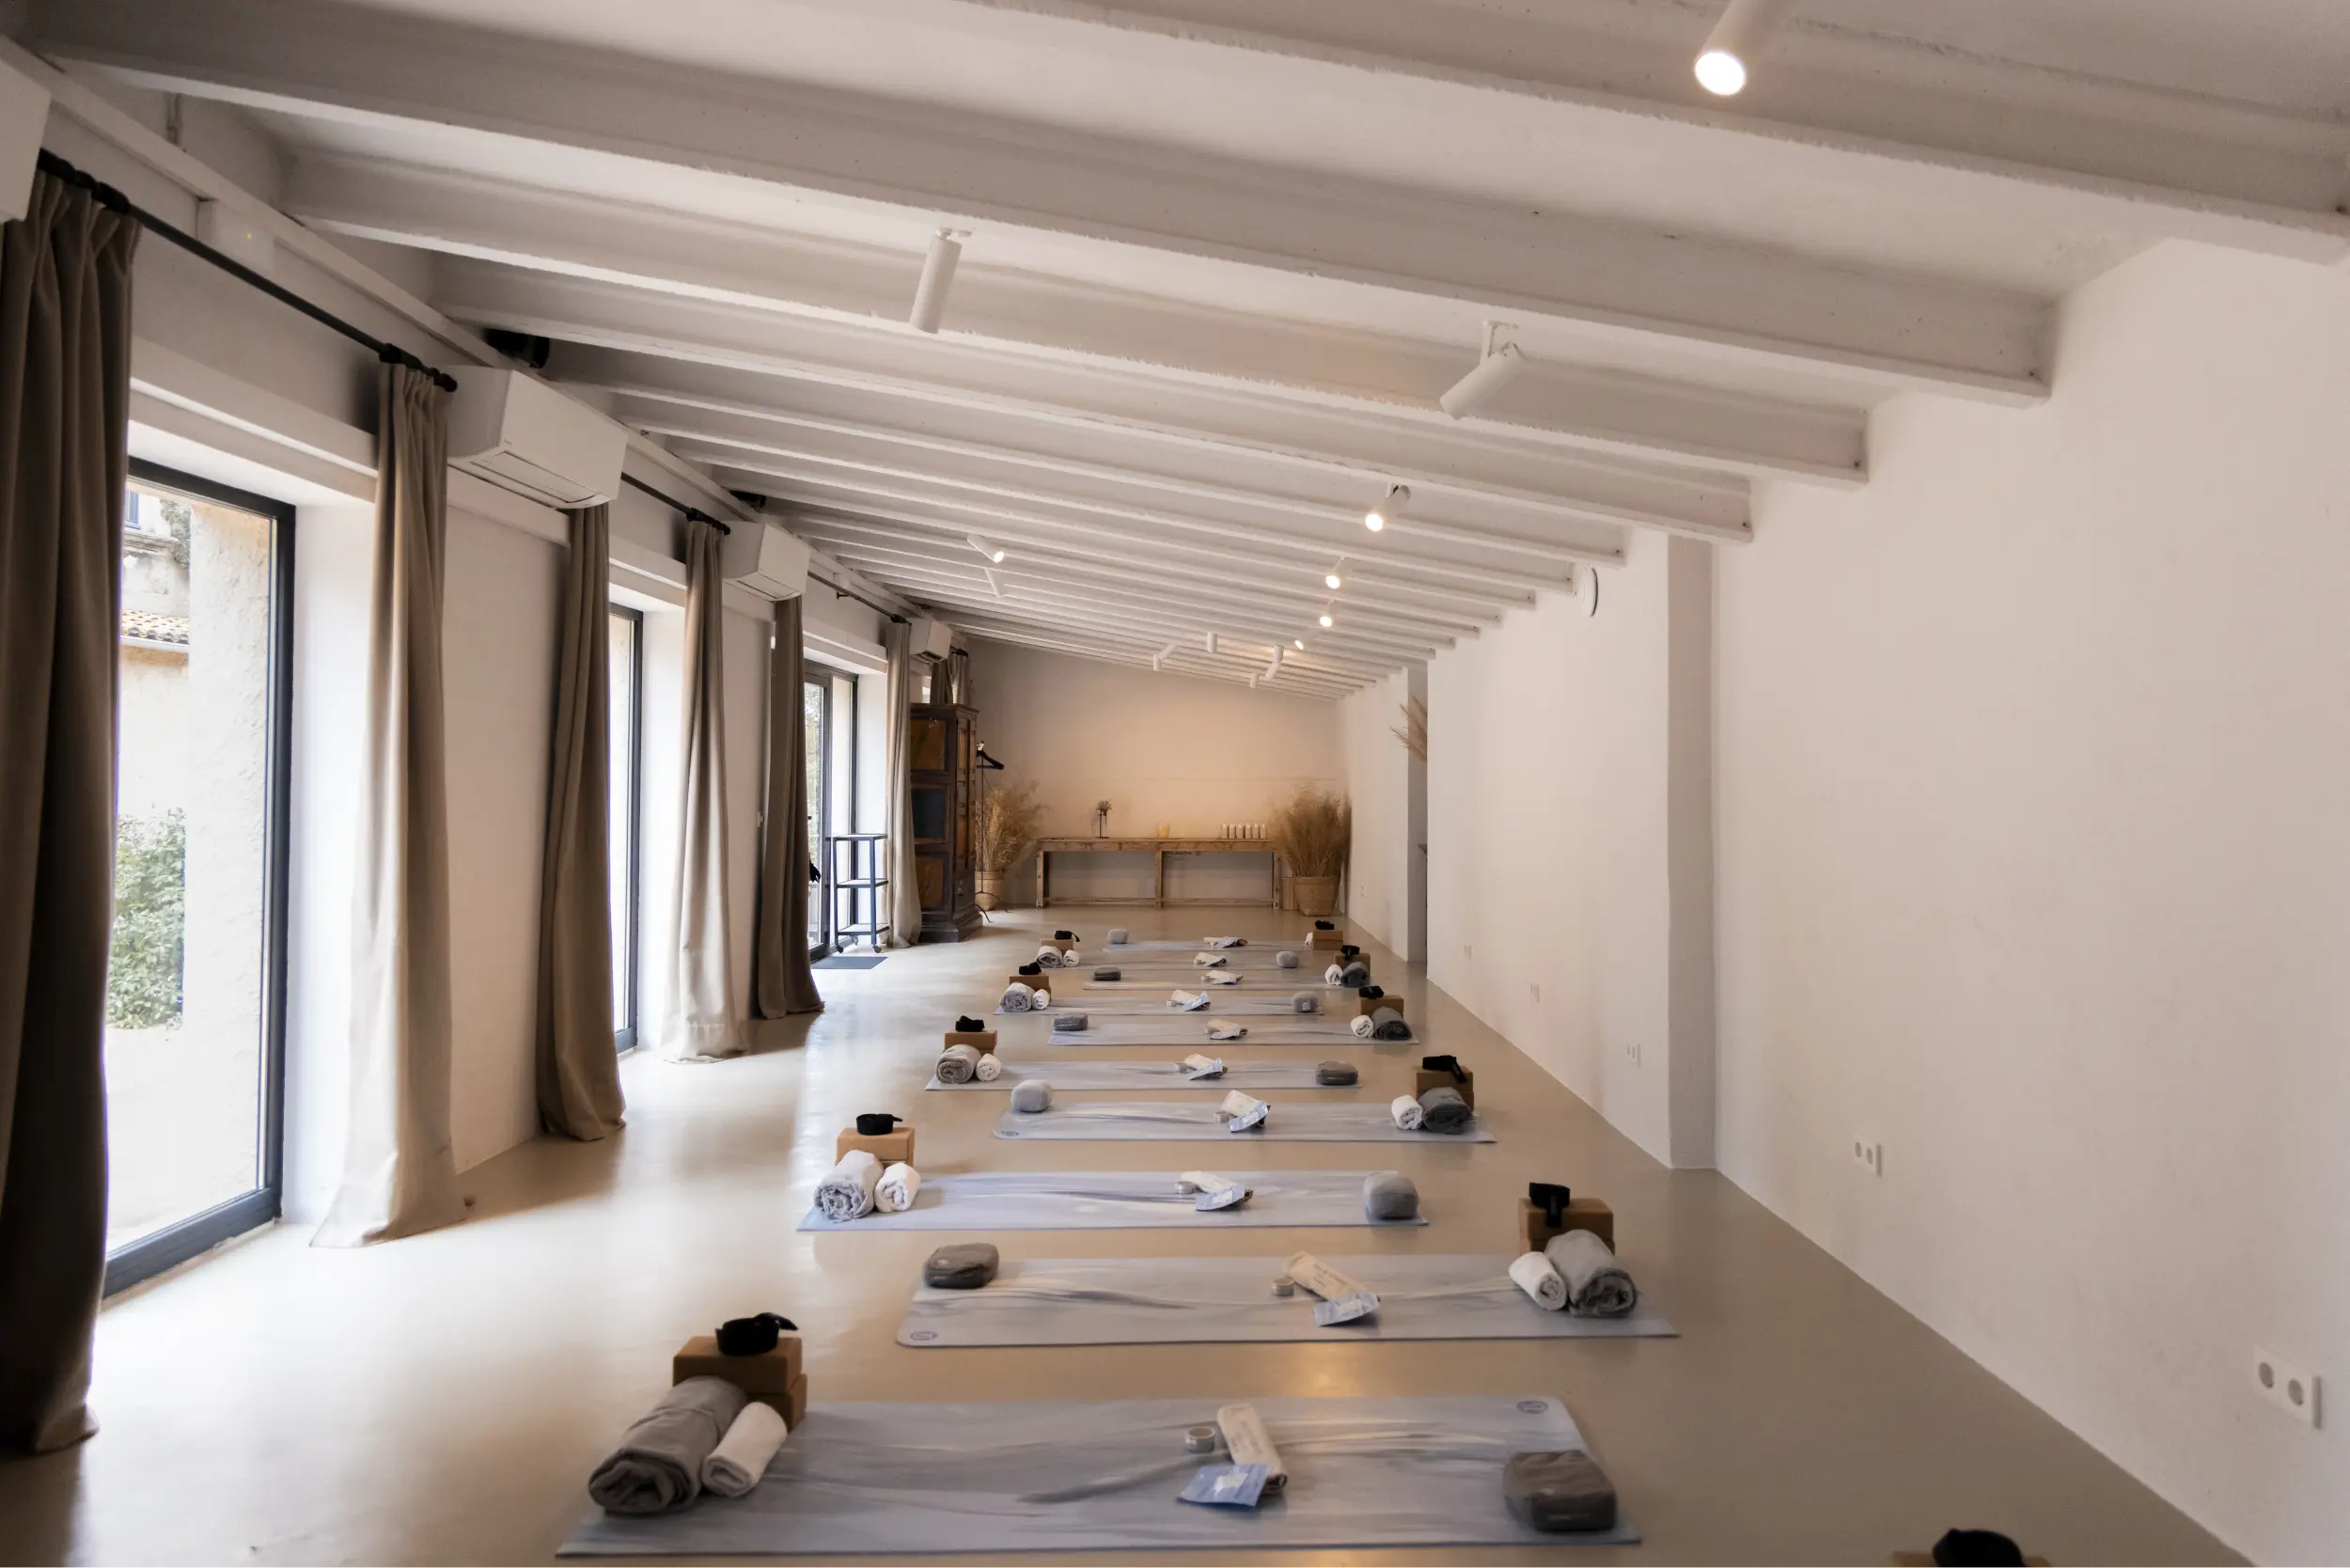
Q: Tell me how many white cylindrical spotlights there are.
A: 15